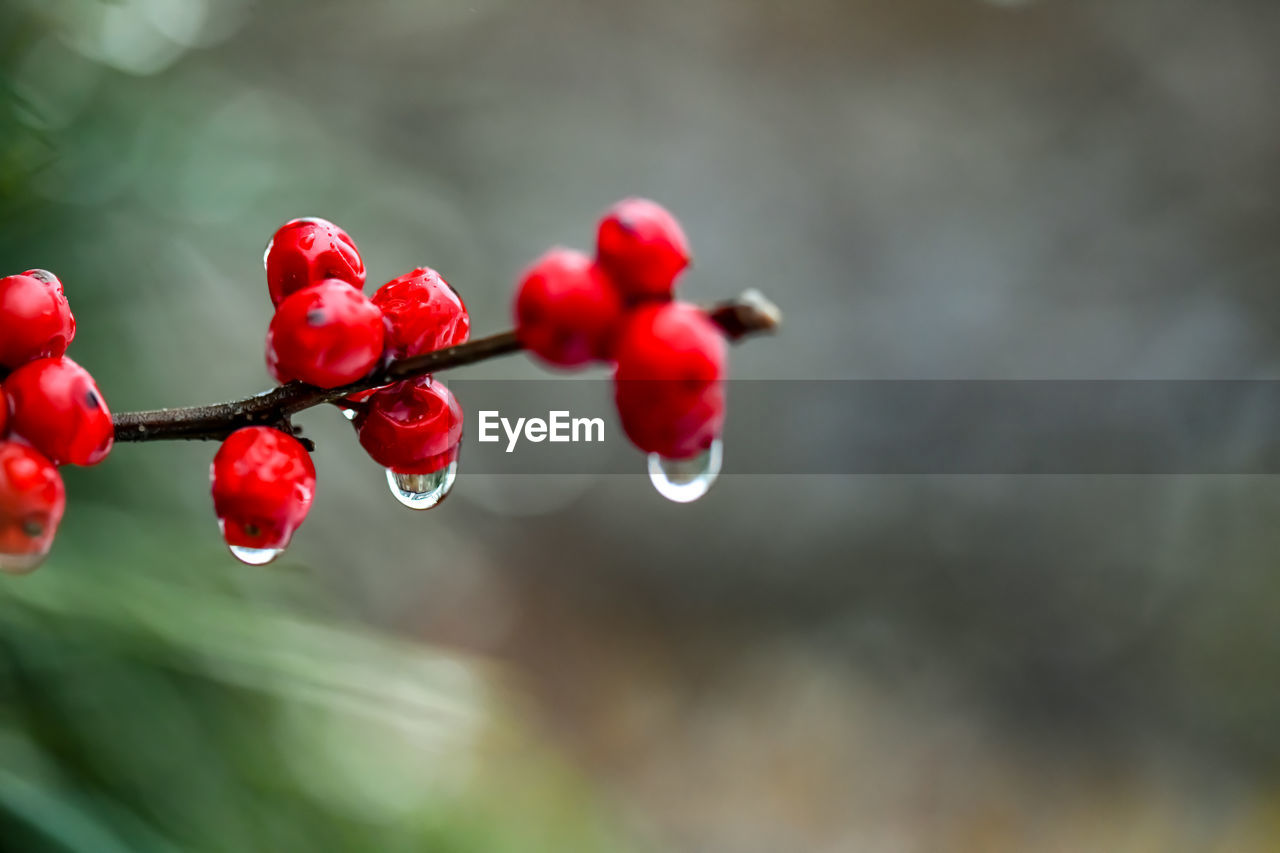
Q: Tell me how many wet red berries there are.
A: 11